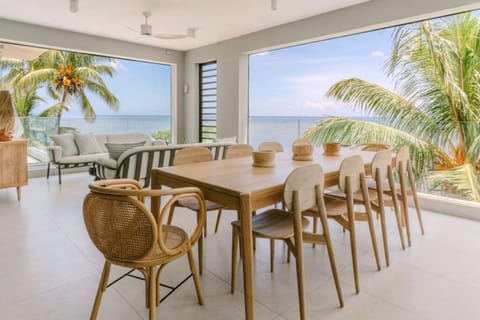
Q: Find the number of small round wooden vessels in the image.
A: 3